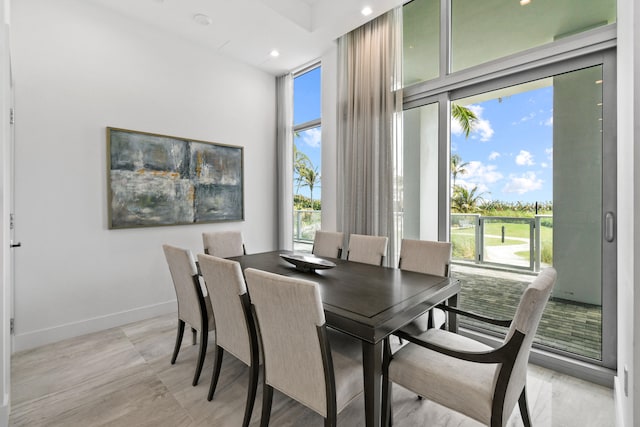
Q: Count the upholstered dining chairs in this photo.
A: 8